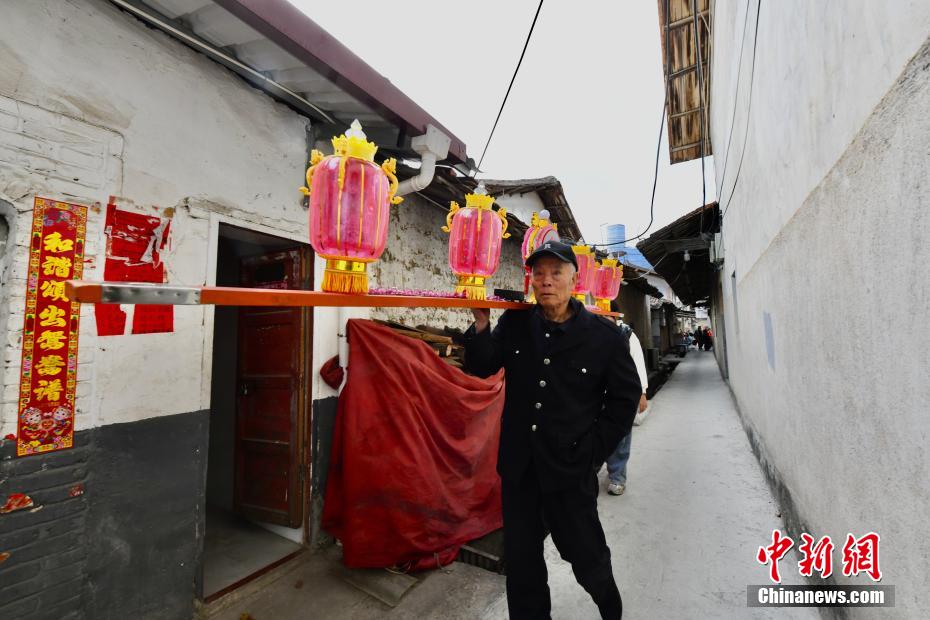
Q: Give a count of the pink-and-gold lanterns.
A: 5